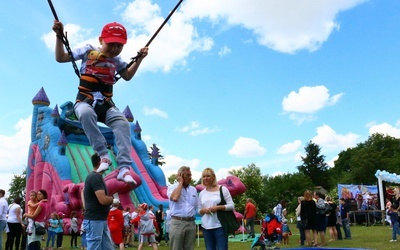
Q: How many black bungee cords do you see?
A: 2